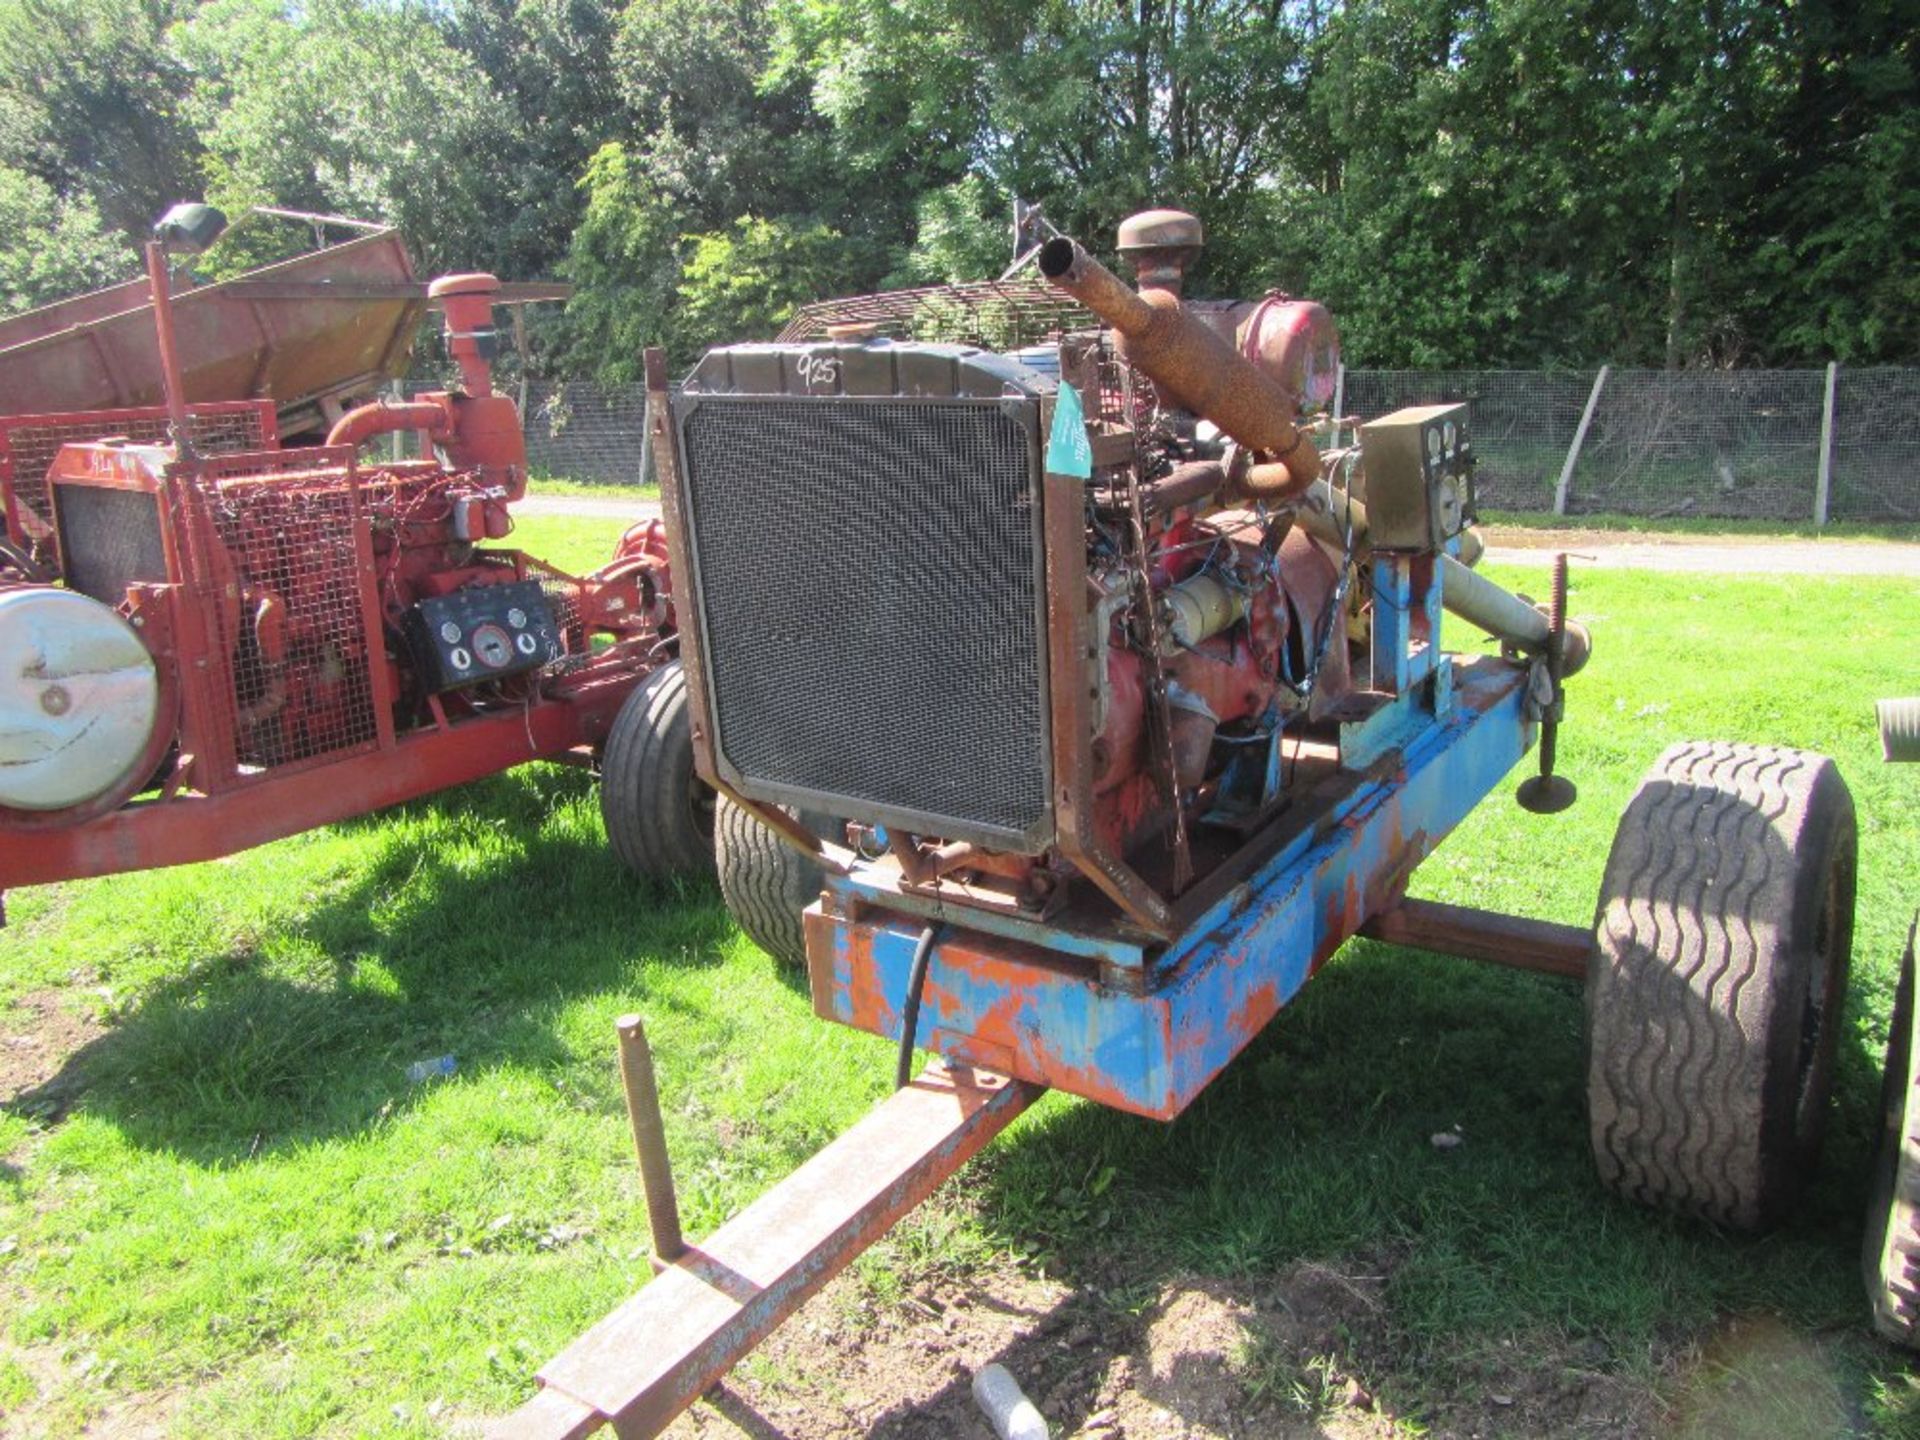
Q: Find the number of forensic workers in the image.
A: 0